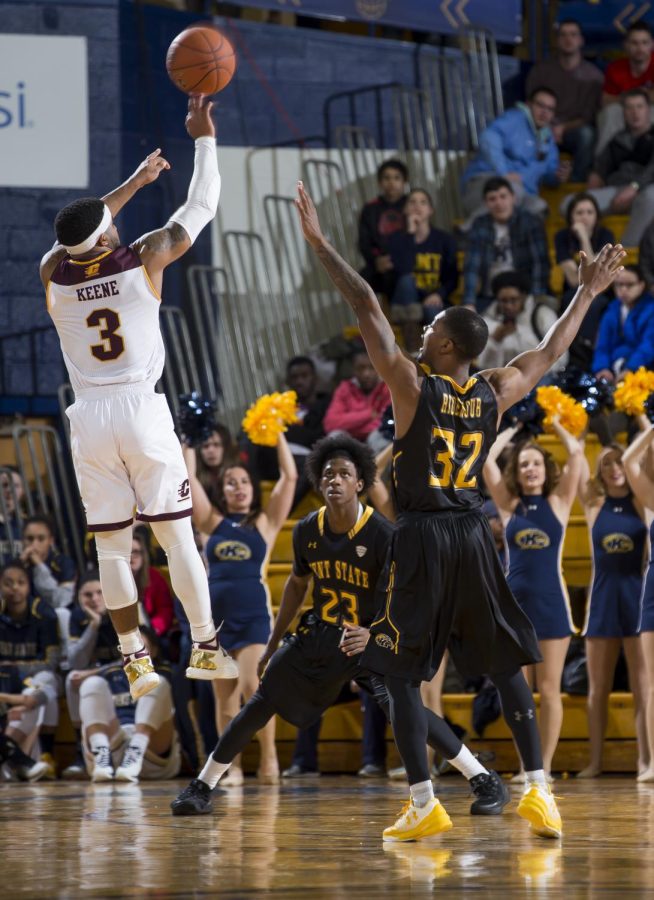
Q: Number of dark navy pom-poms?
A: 5